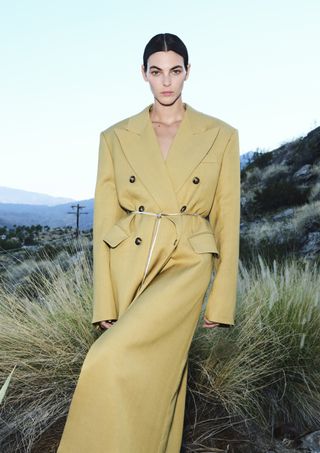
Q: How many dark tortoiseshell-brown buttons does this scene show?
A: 5